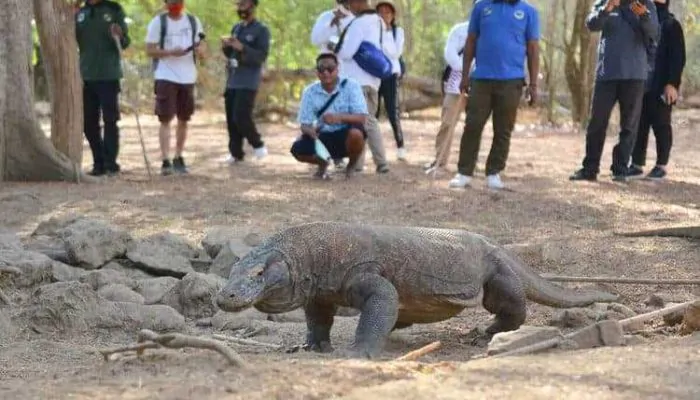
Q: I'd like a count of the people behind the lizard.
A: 11